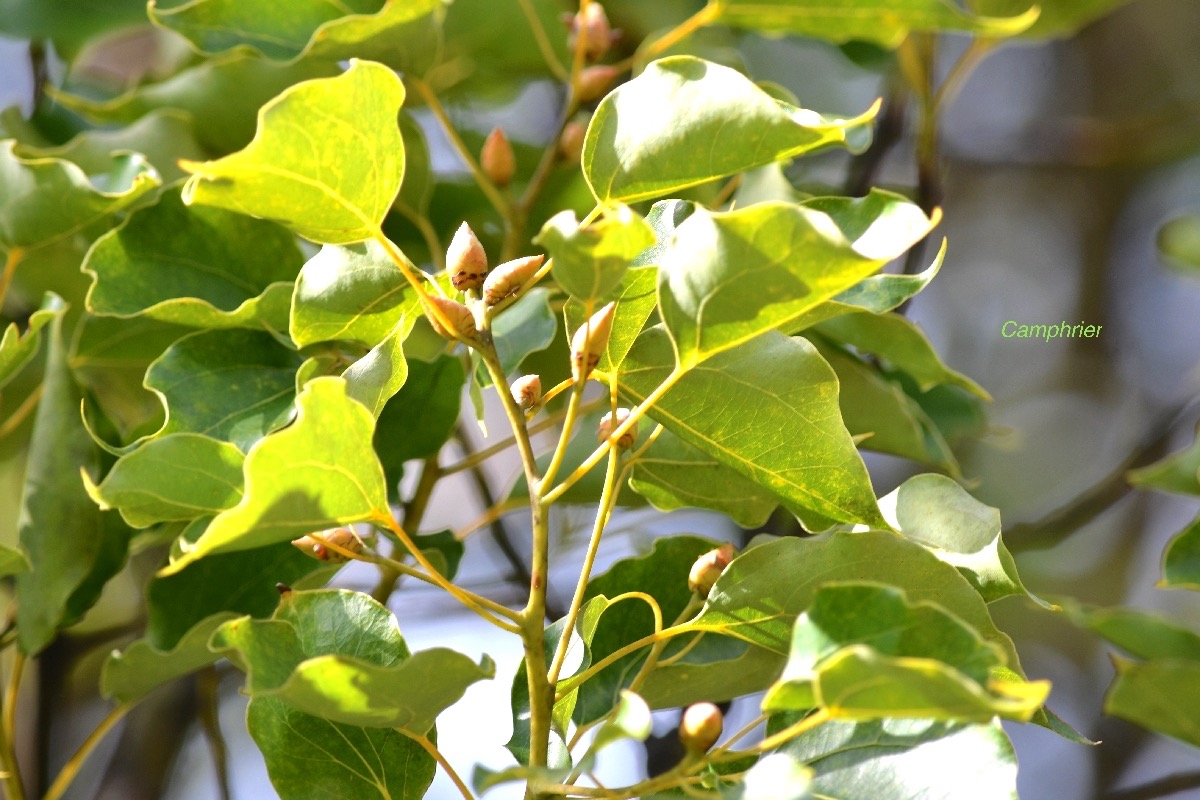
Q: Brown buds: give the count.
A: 13